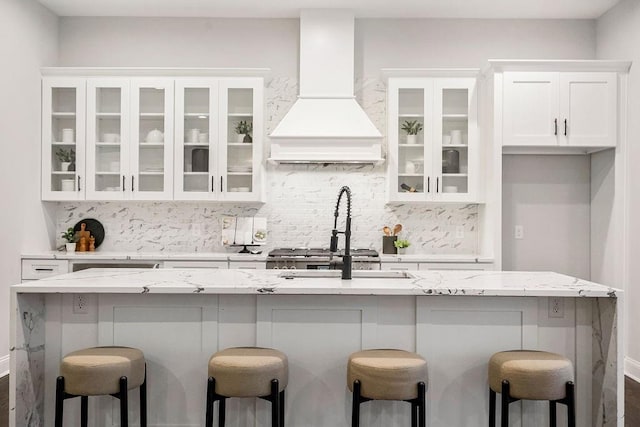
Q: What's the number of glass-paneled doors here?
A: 7